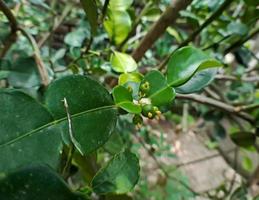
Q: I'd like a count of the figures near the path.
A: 0